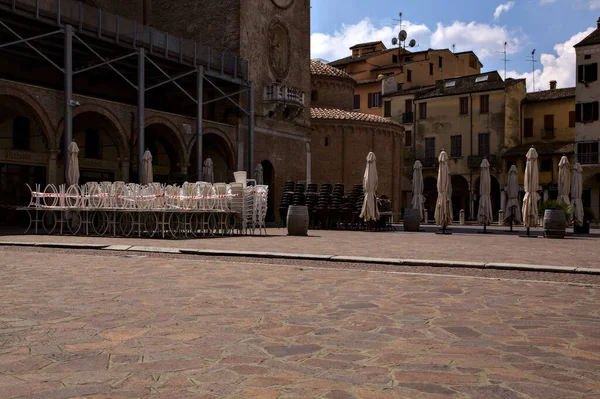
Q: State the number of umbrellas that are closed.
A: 12